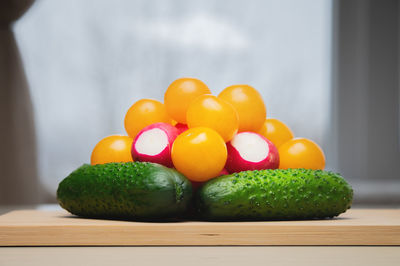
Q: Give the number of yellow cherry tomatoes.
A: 8